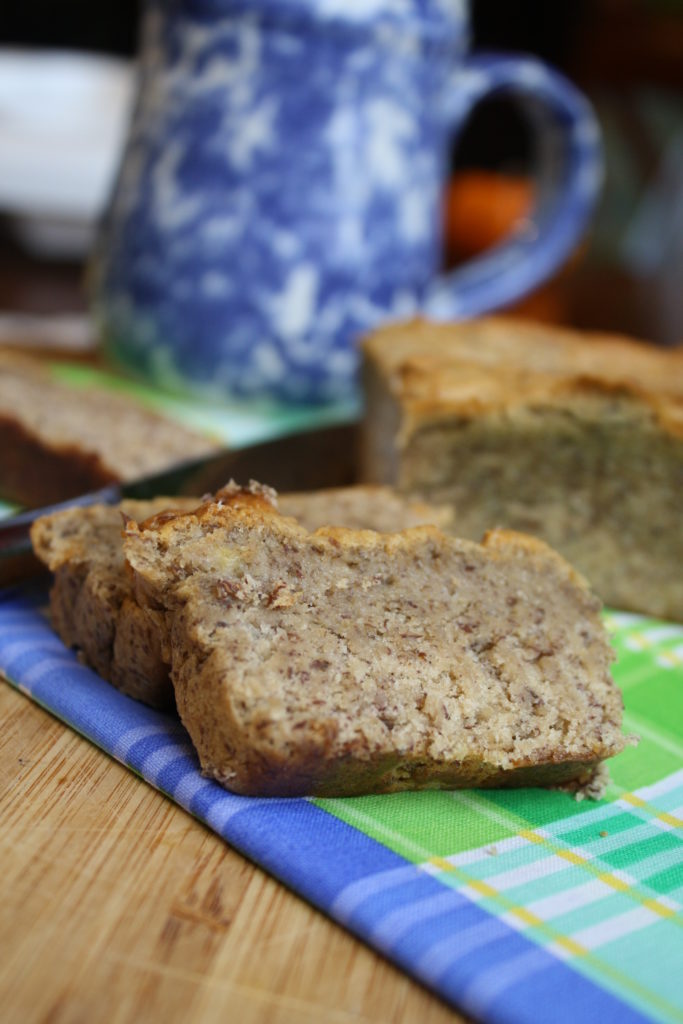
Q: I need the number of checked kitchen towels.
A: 1